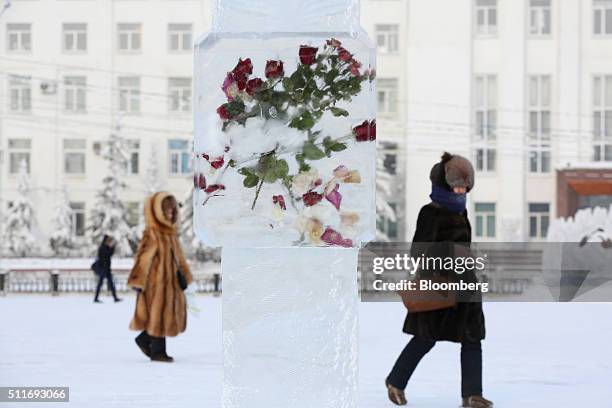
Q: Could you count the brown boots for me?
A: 2